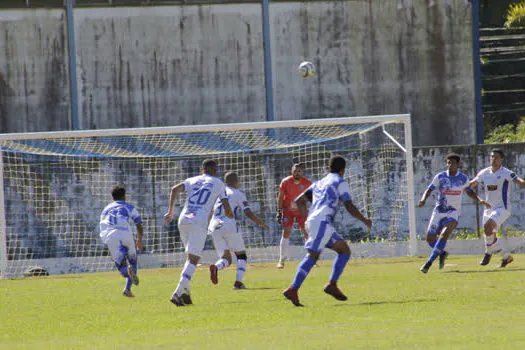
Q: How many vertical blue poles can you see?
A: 3